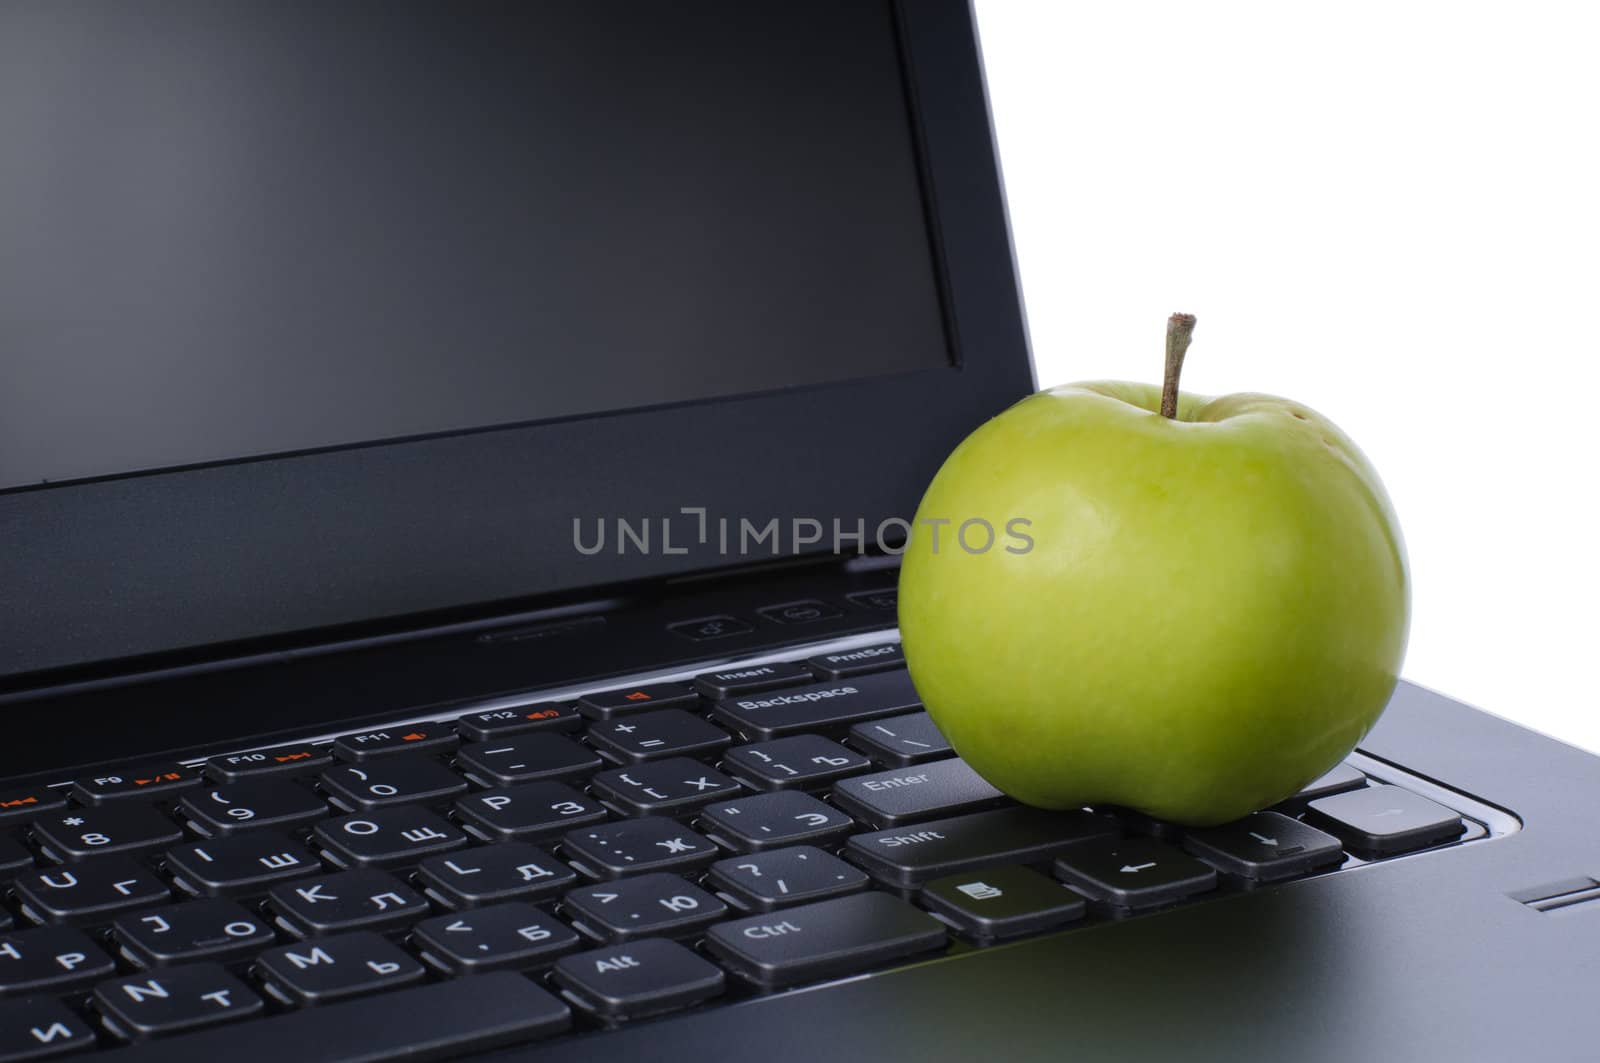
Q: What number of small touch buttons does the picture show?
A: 3